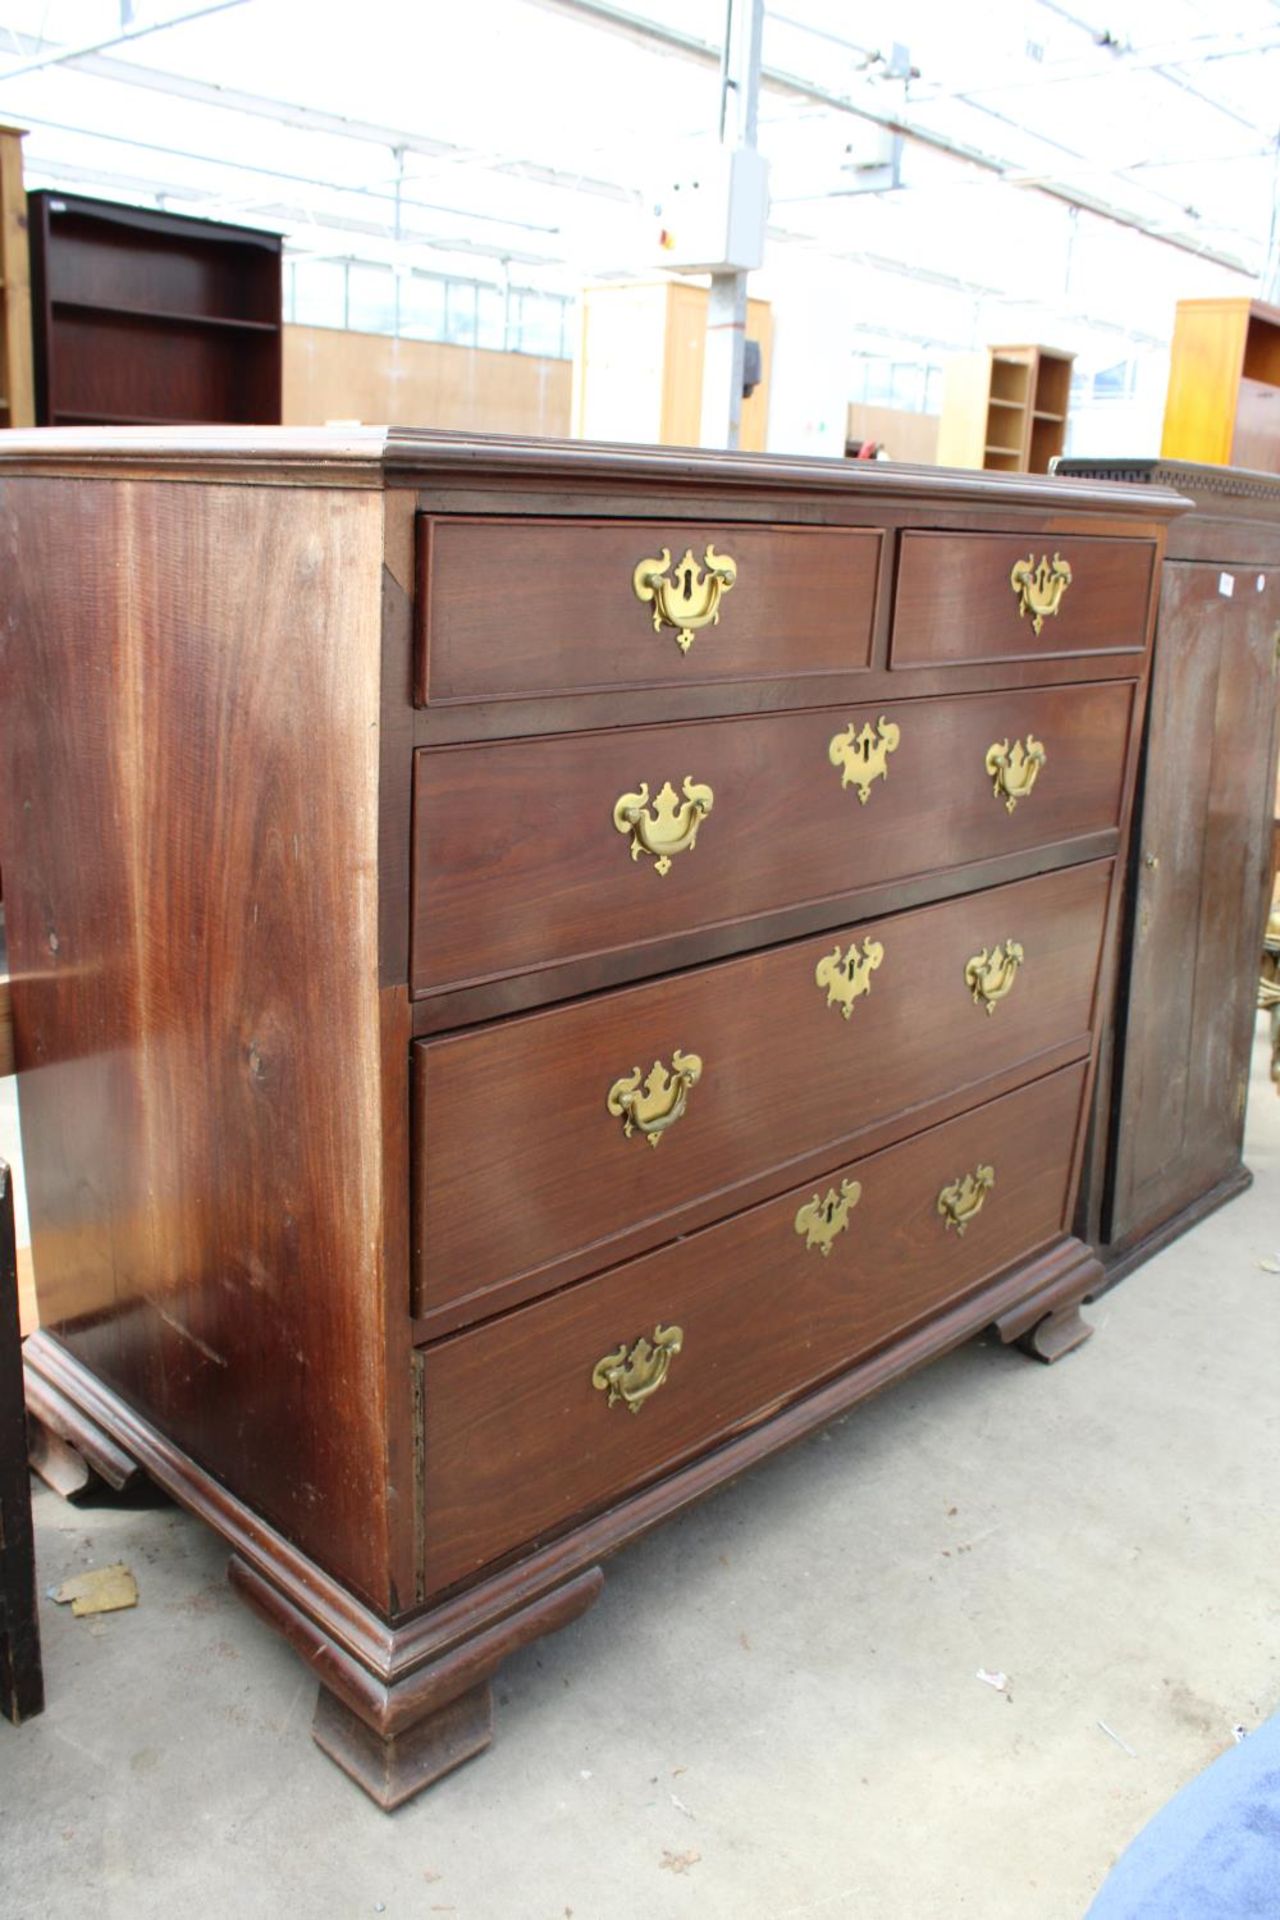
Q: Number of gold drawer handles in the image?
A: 8